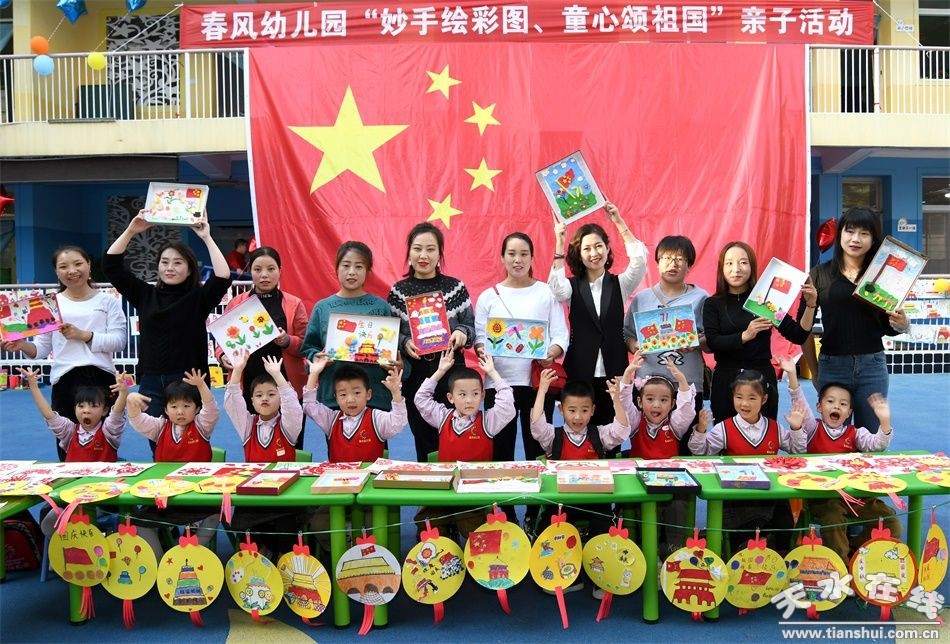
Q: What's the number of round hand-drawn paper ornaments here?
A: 15